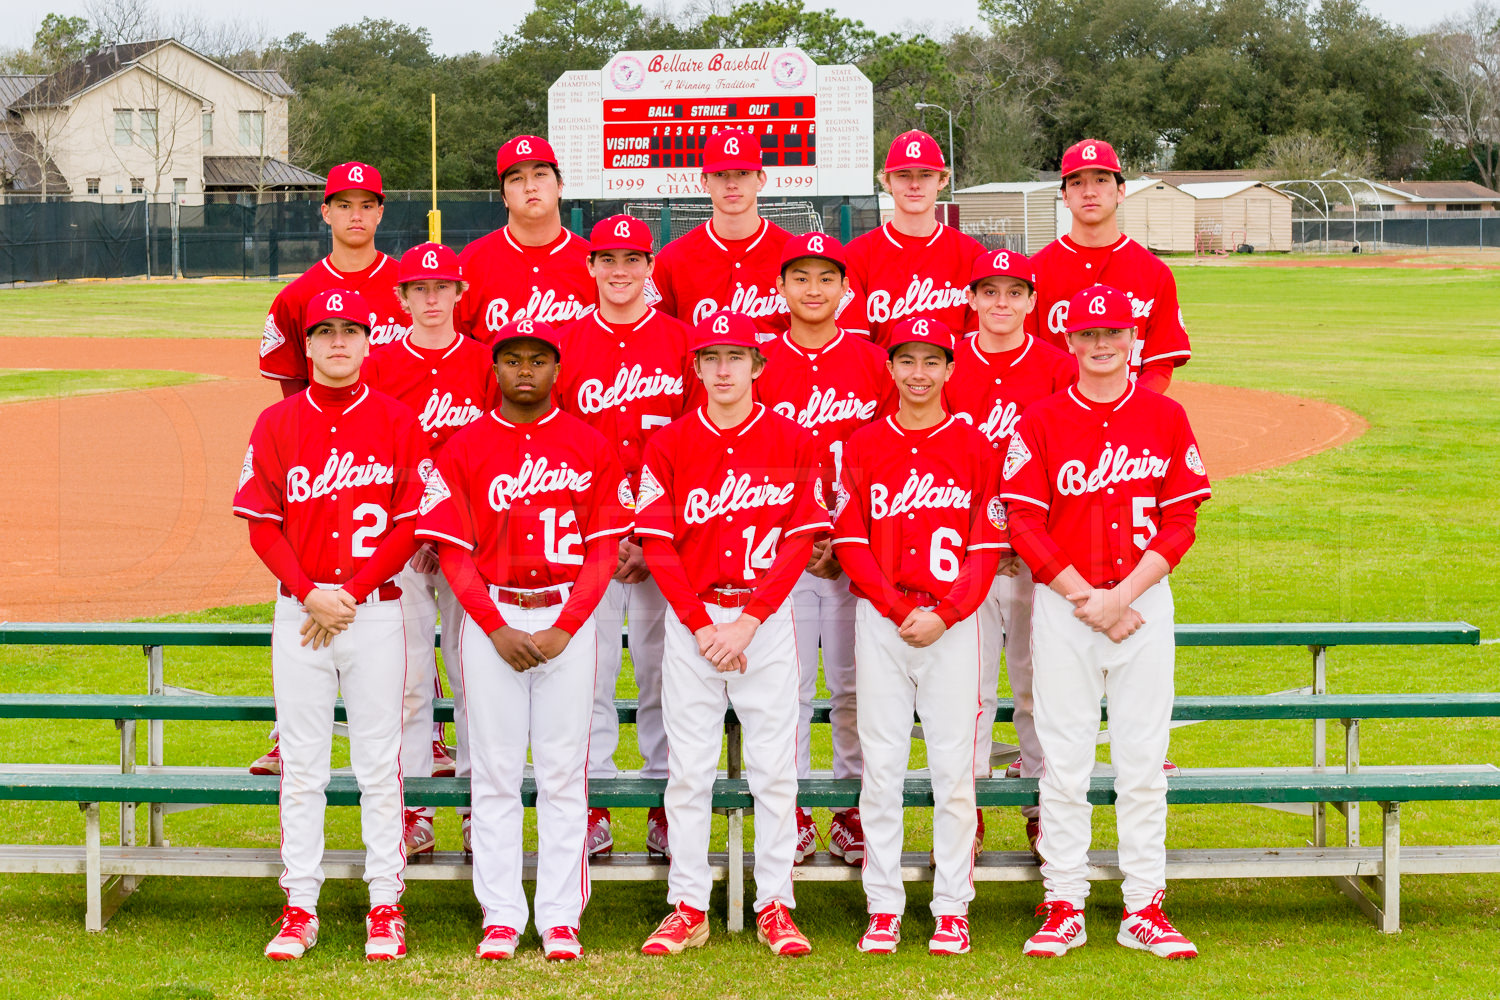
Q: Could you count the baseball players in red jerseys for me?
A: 14